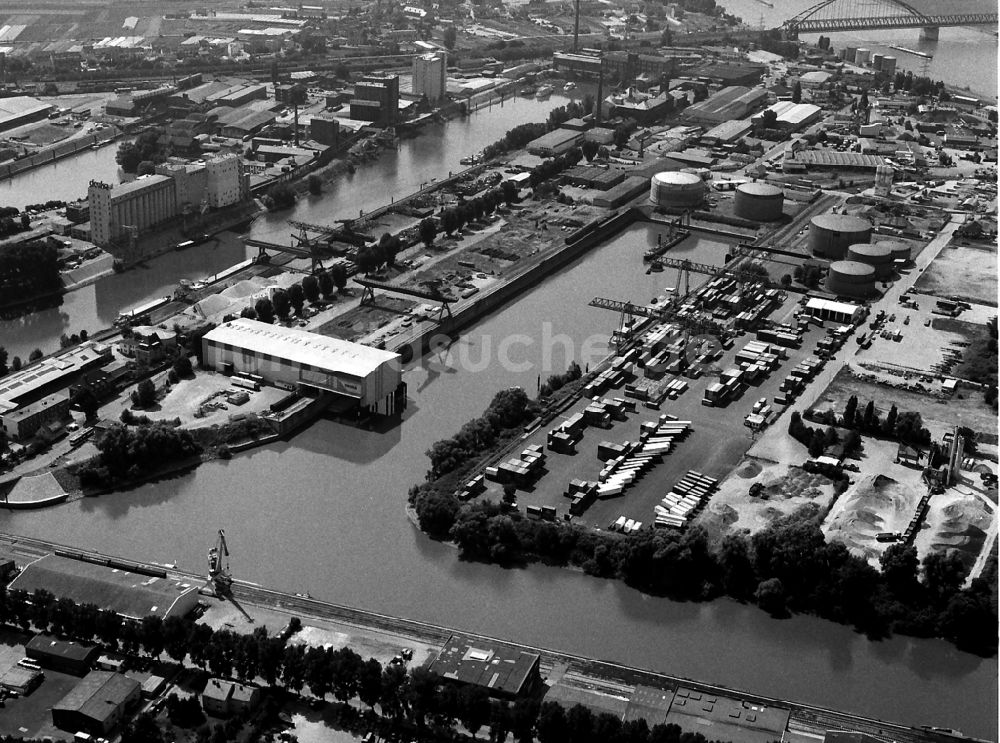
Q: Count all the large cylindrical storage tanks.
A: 6